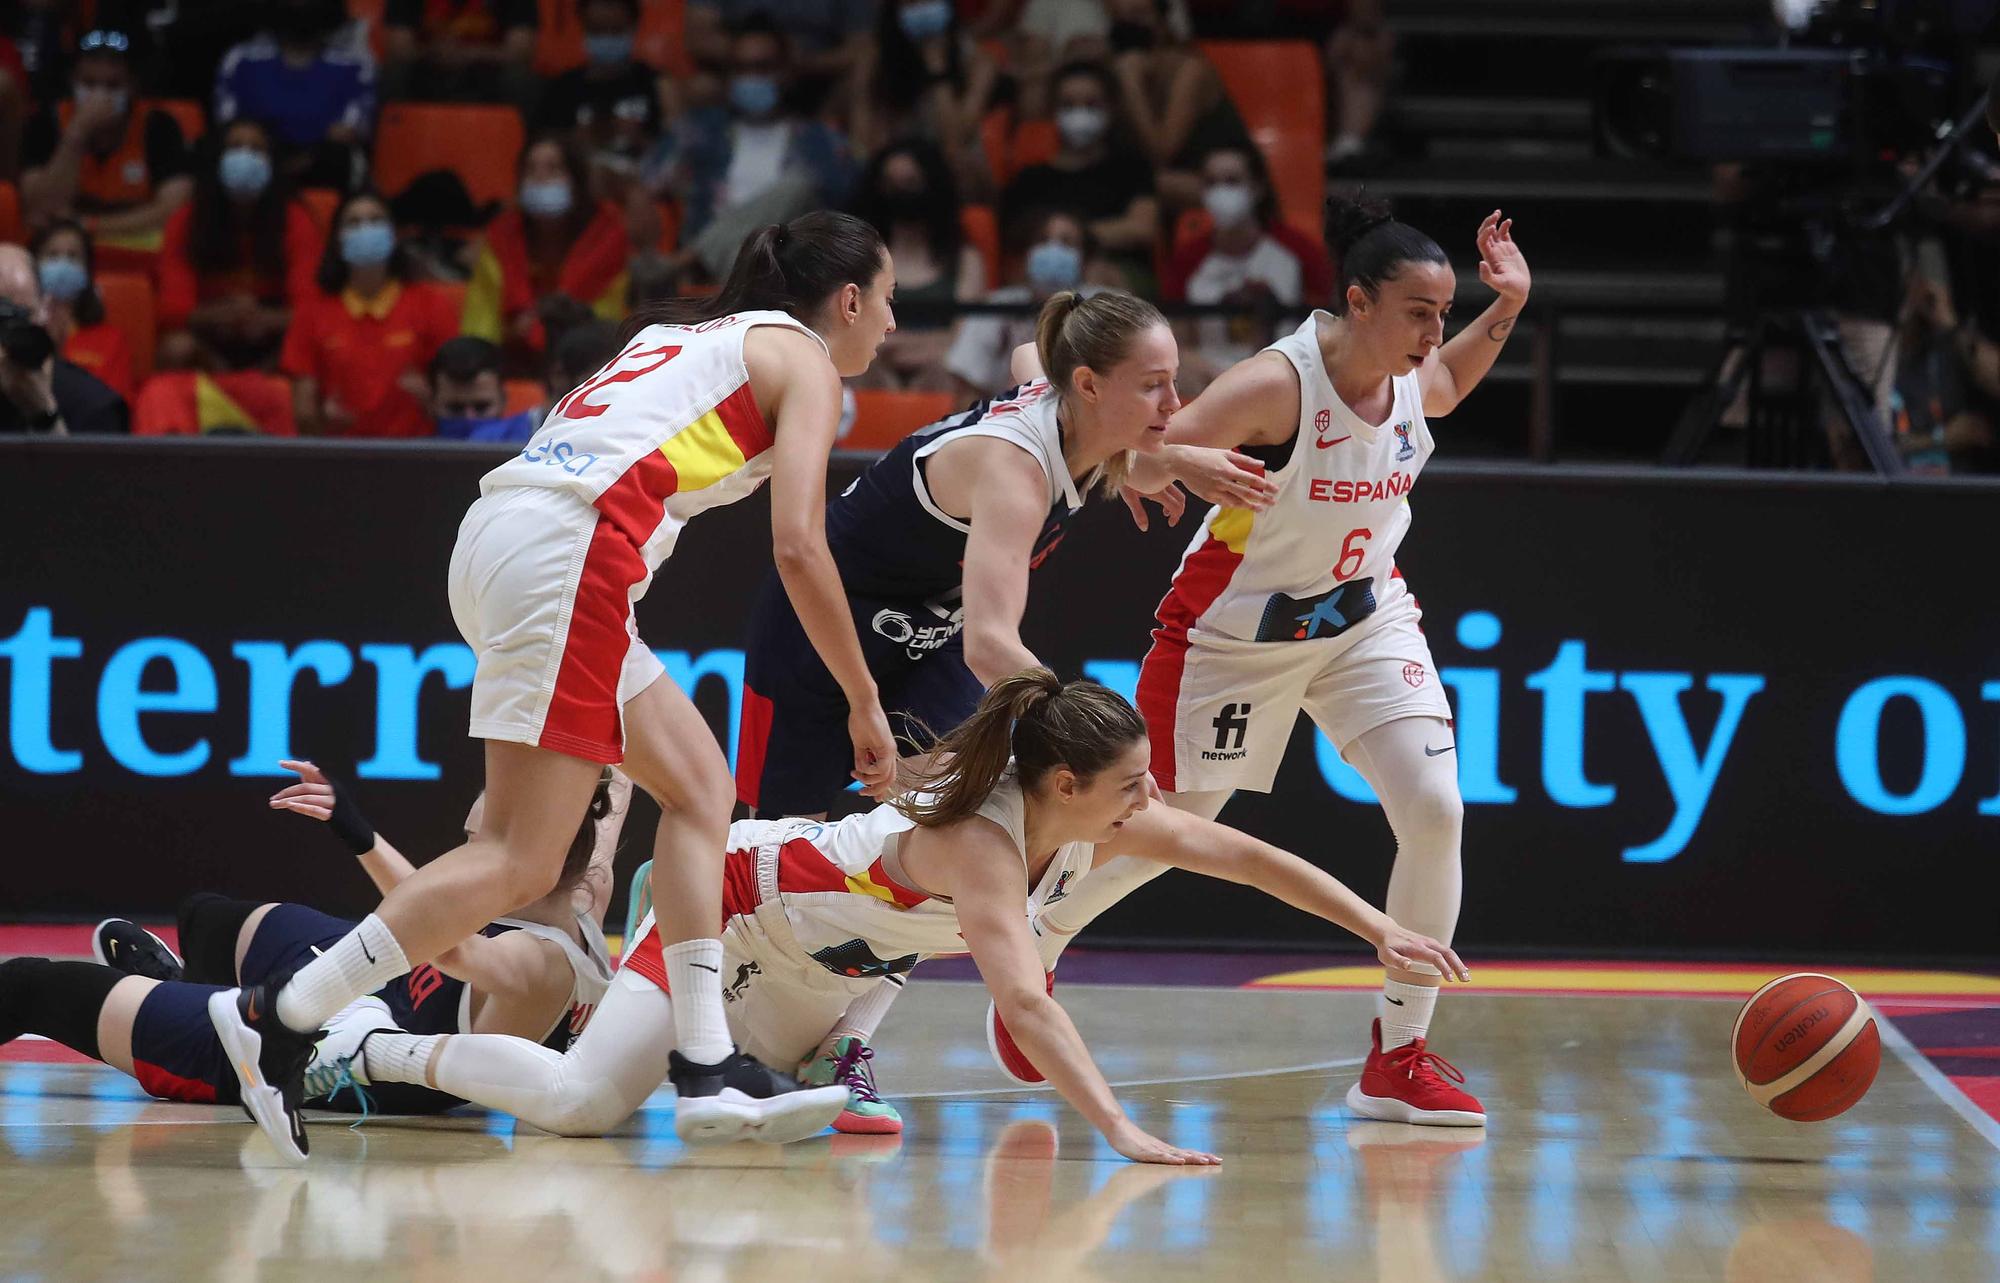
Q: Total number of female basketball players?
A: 5